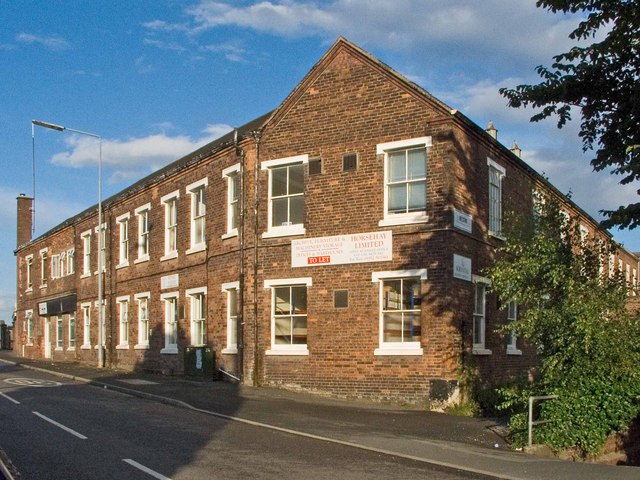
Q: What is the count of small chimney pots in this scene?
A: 2